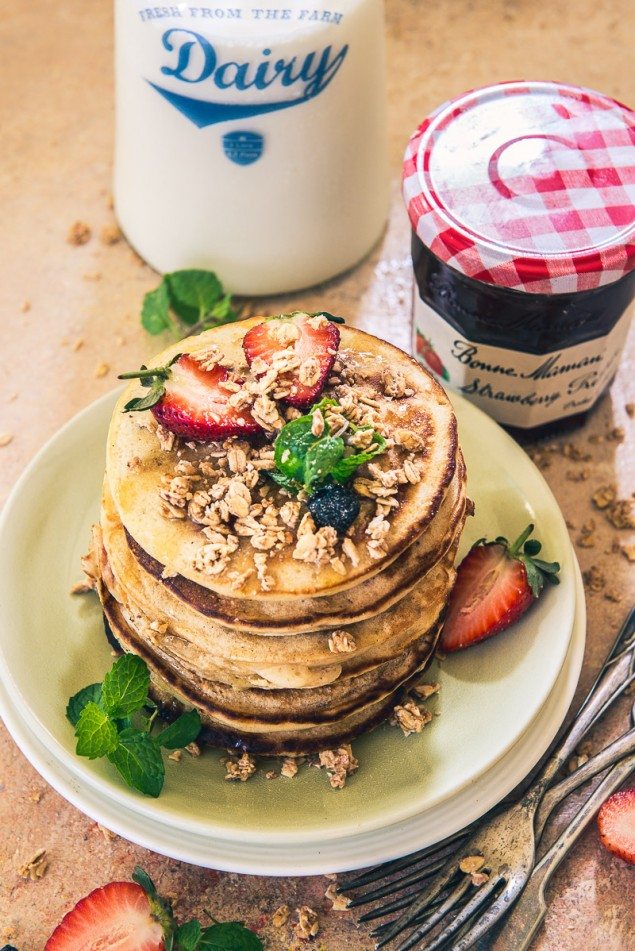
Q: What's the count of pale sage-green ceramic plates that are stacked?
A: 2